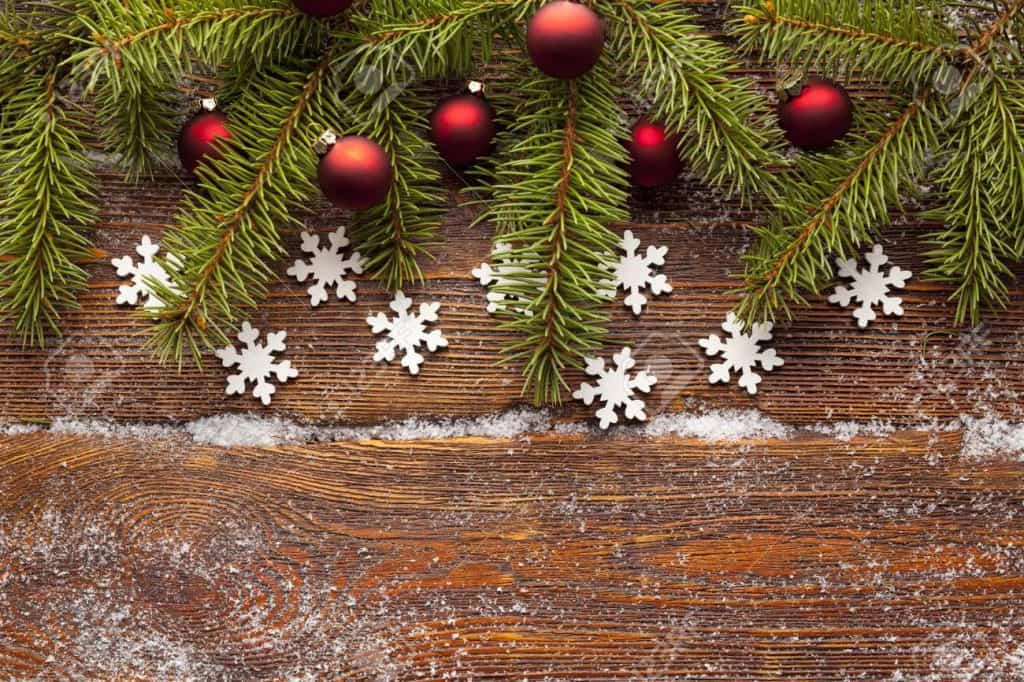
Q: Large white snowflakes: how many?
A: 9